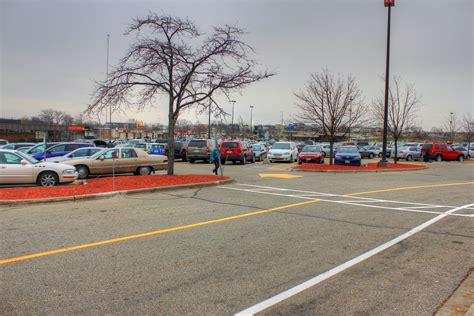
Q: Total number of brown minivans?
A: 1